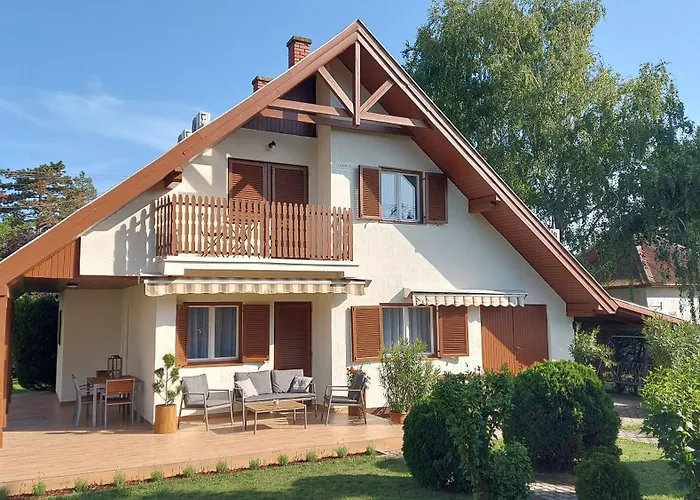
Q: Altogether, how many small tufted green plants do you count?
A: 12